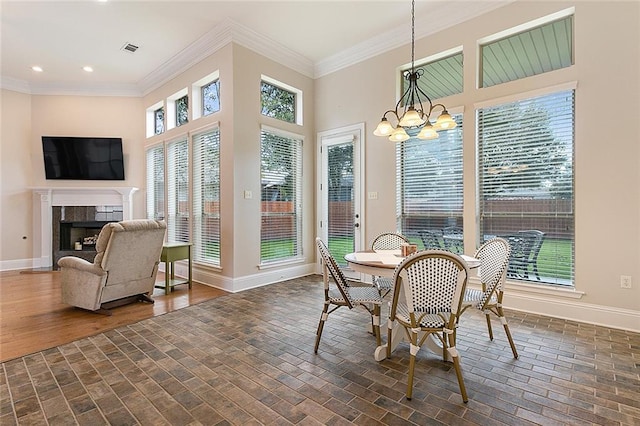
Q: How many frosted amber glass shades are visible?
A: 5